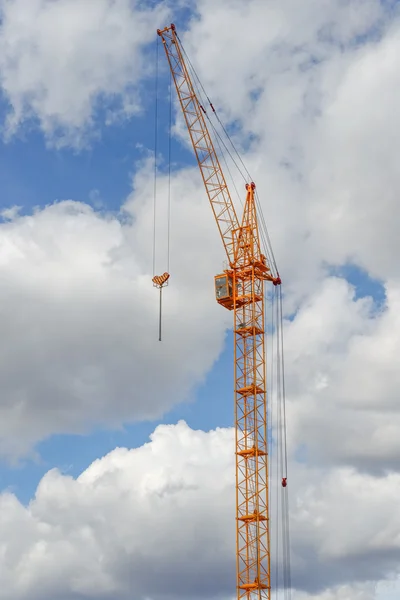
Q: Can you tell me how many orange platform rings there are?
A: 5